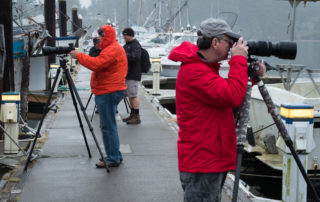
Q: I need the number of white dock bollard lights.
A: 4